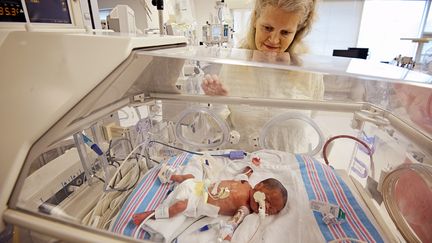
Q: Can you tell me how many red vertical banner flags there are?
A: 0